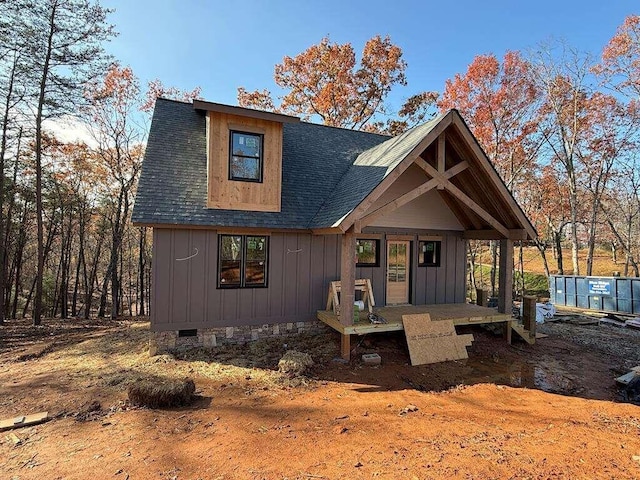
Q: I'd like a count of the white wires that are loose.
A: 2